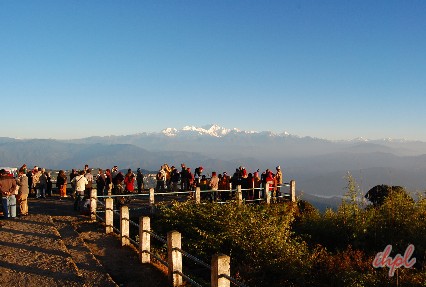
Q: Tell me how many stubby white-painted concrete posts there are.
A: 11